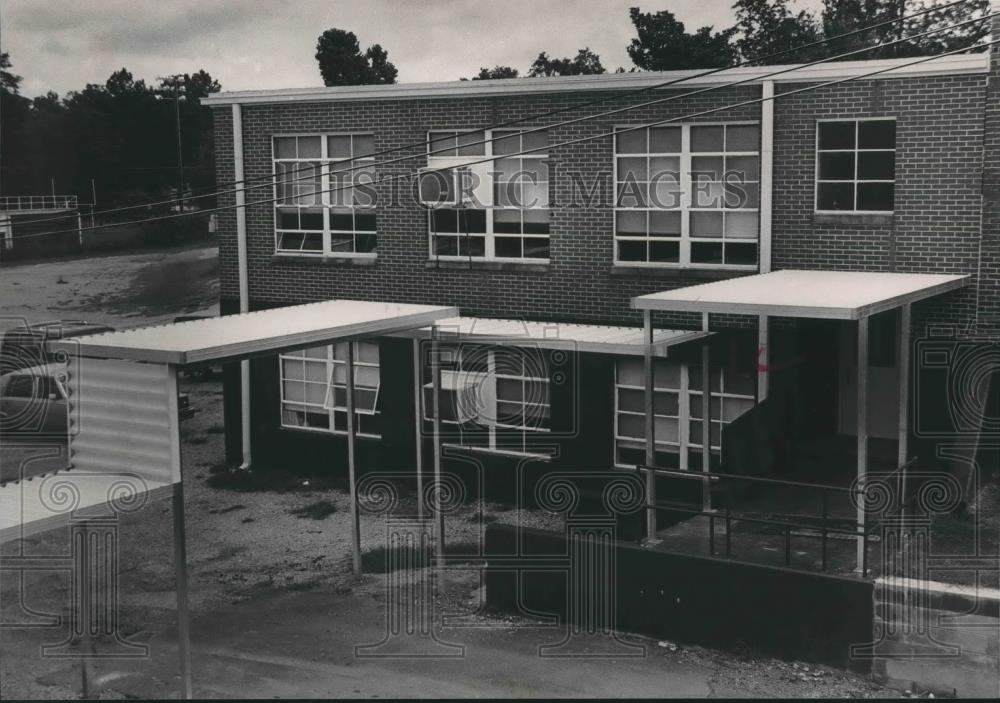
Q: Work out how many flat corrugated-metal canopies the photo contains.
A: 4